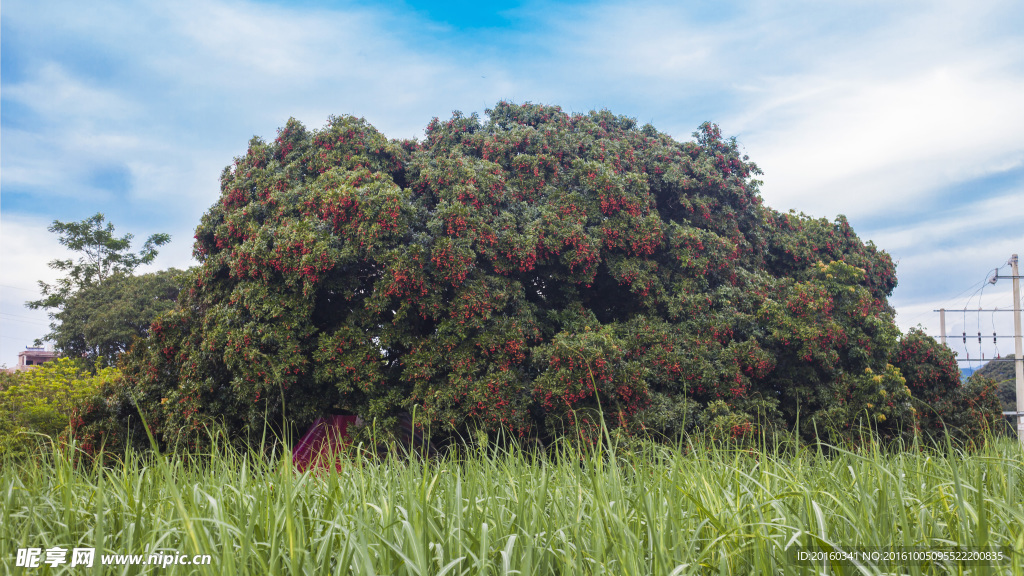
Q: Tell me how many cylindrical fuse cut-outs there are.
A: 3